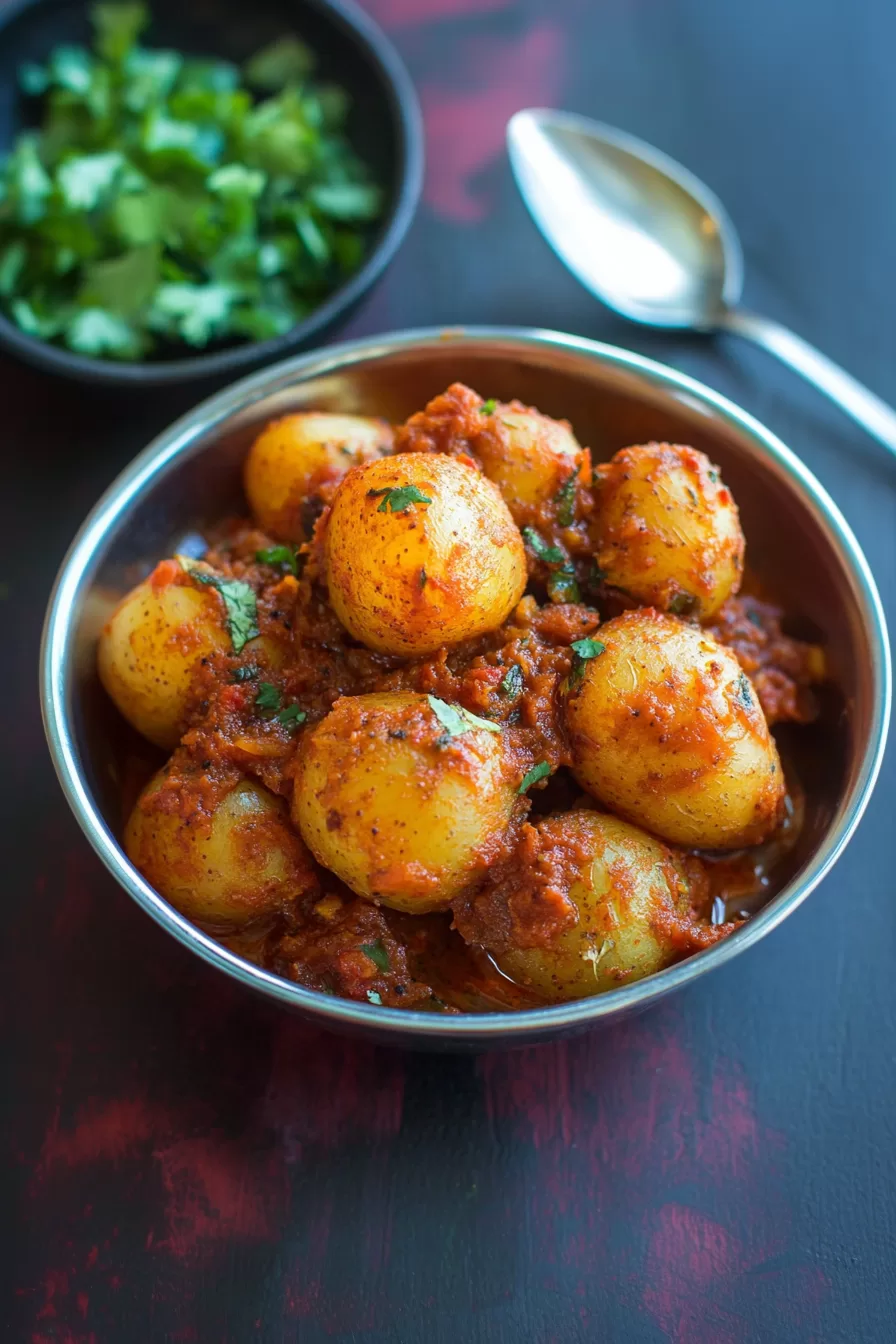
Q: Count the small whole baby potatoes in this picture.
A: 9